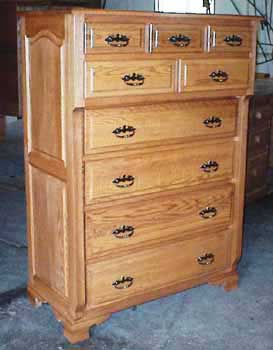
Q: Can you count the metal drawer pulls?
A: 13